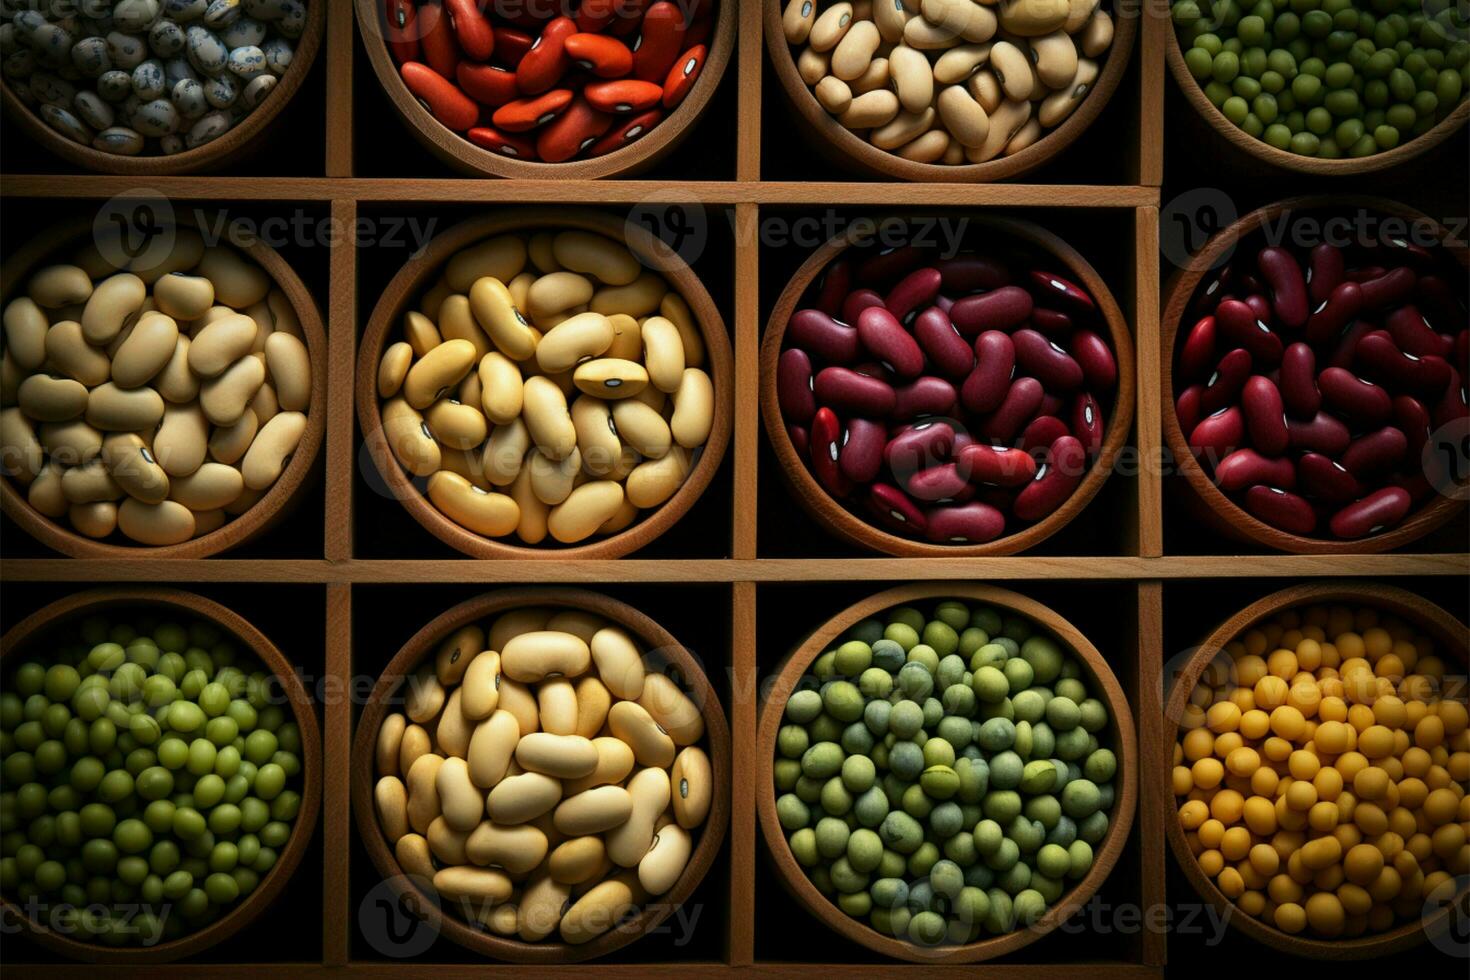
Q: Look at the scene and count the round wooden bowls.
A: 12